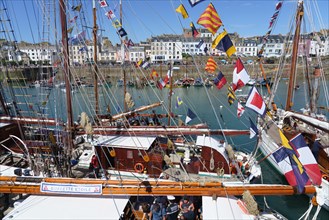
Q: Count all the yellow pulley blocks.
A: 2